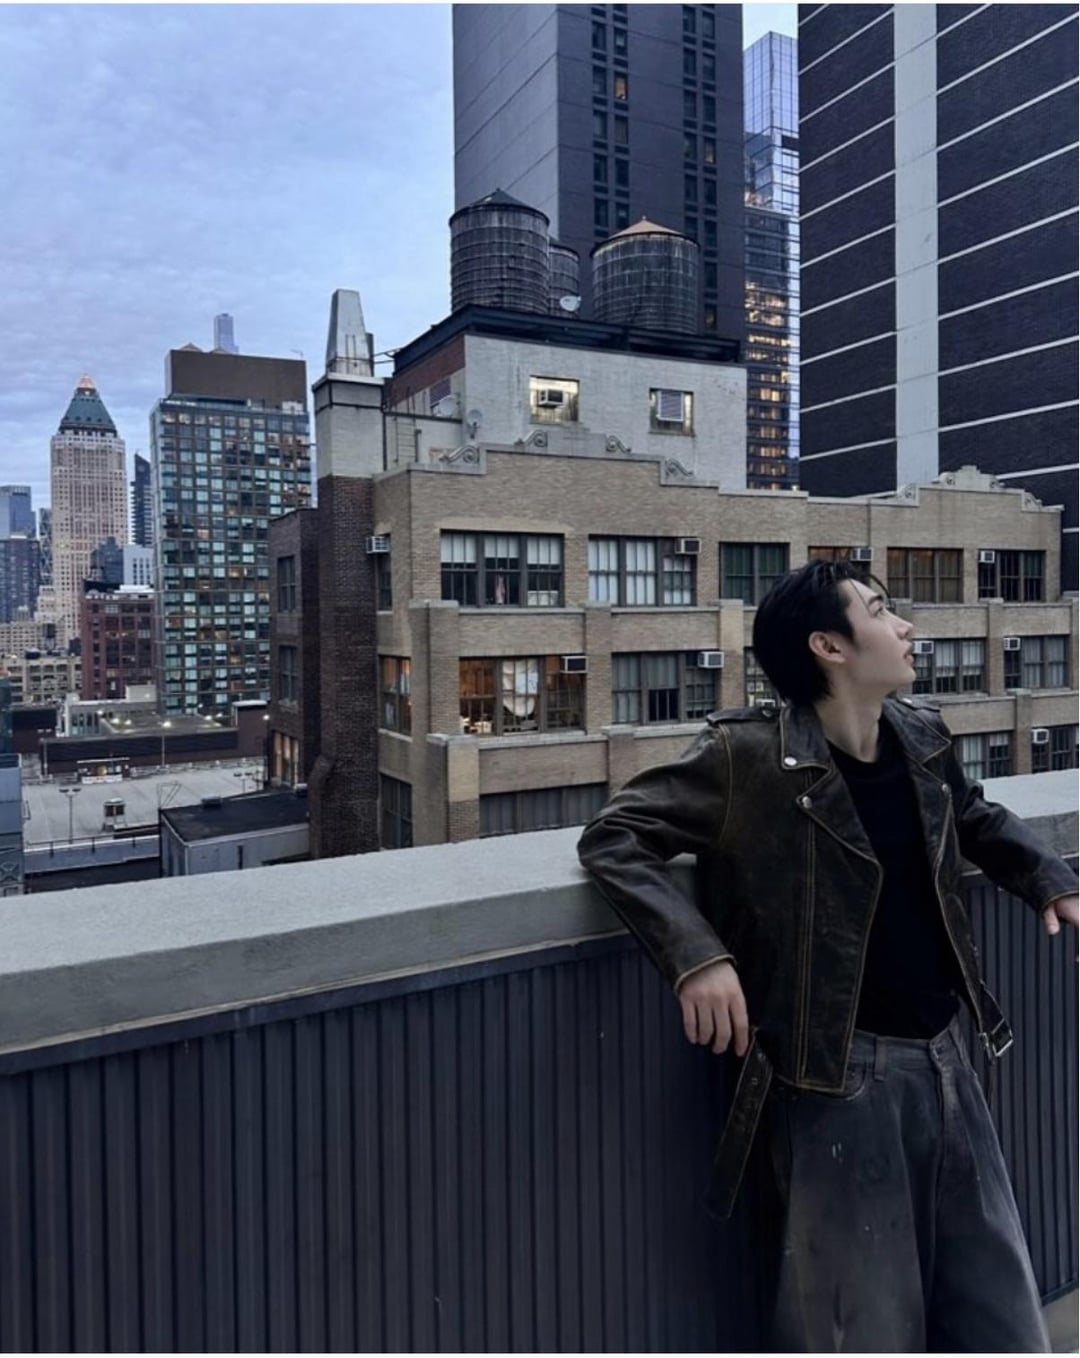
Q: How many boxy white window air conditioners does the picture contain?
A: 11